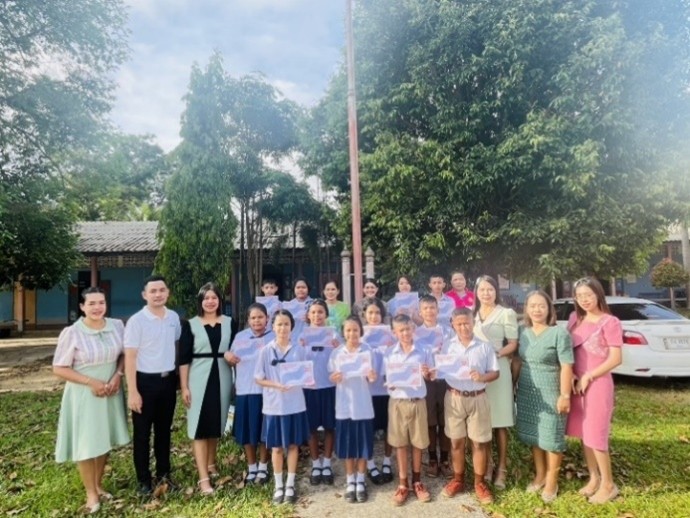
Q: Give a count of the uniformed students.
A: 12